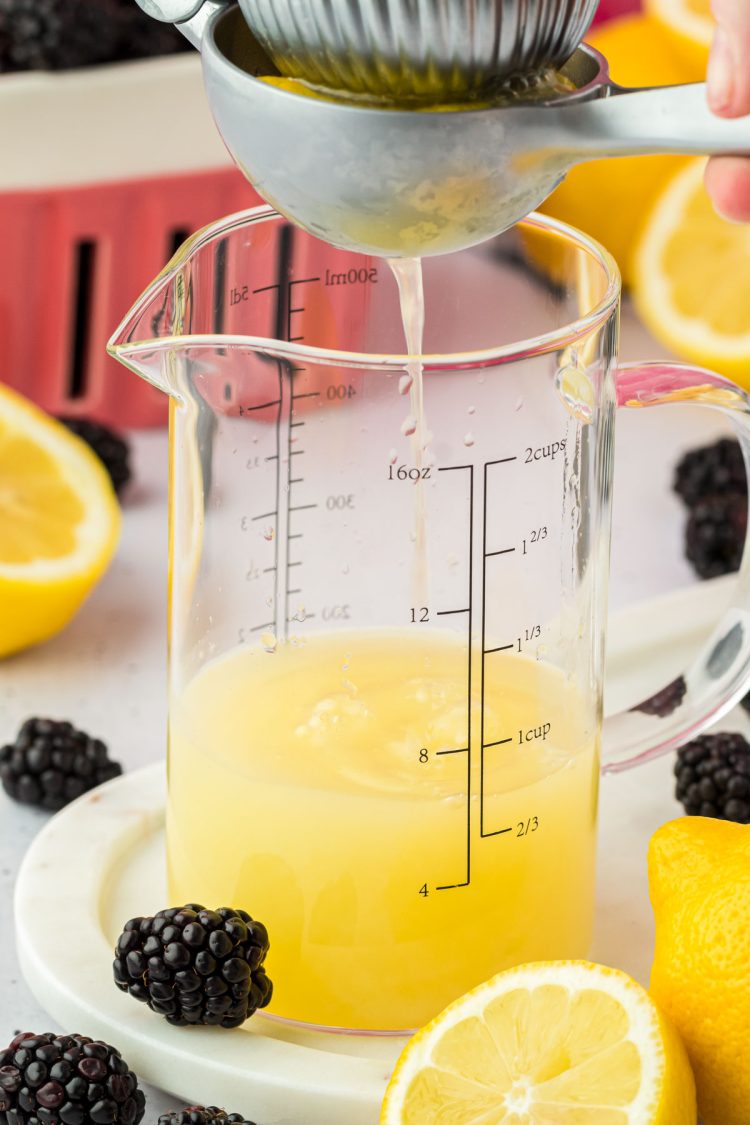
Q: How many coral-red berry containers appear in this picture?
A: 1